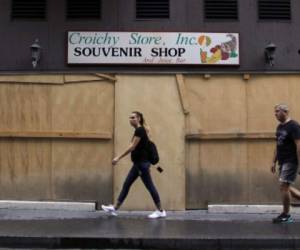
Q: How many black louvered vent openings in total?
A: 5